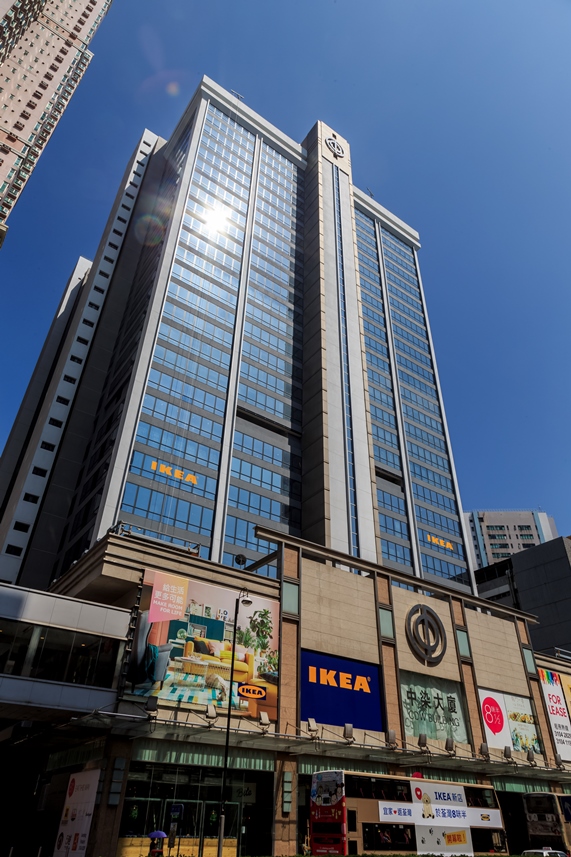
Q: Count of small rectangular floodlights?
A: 12